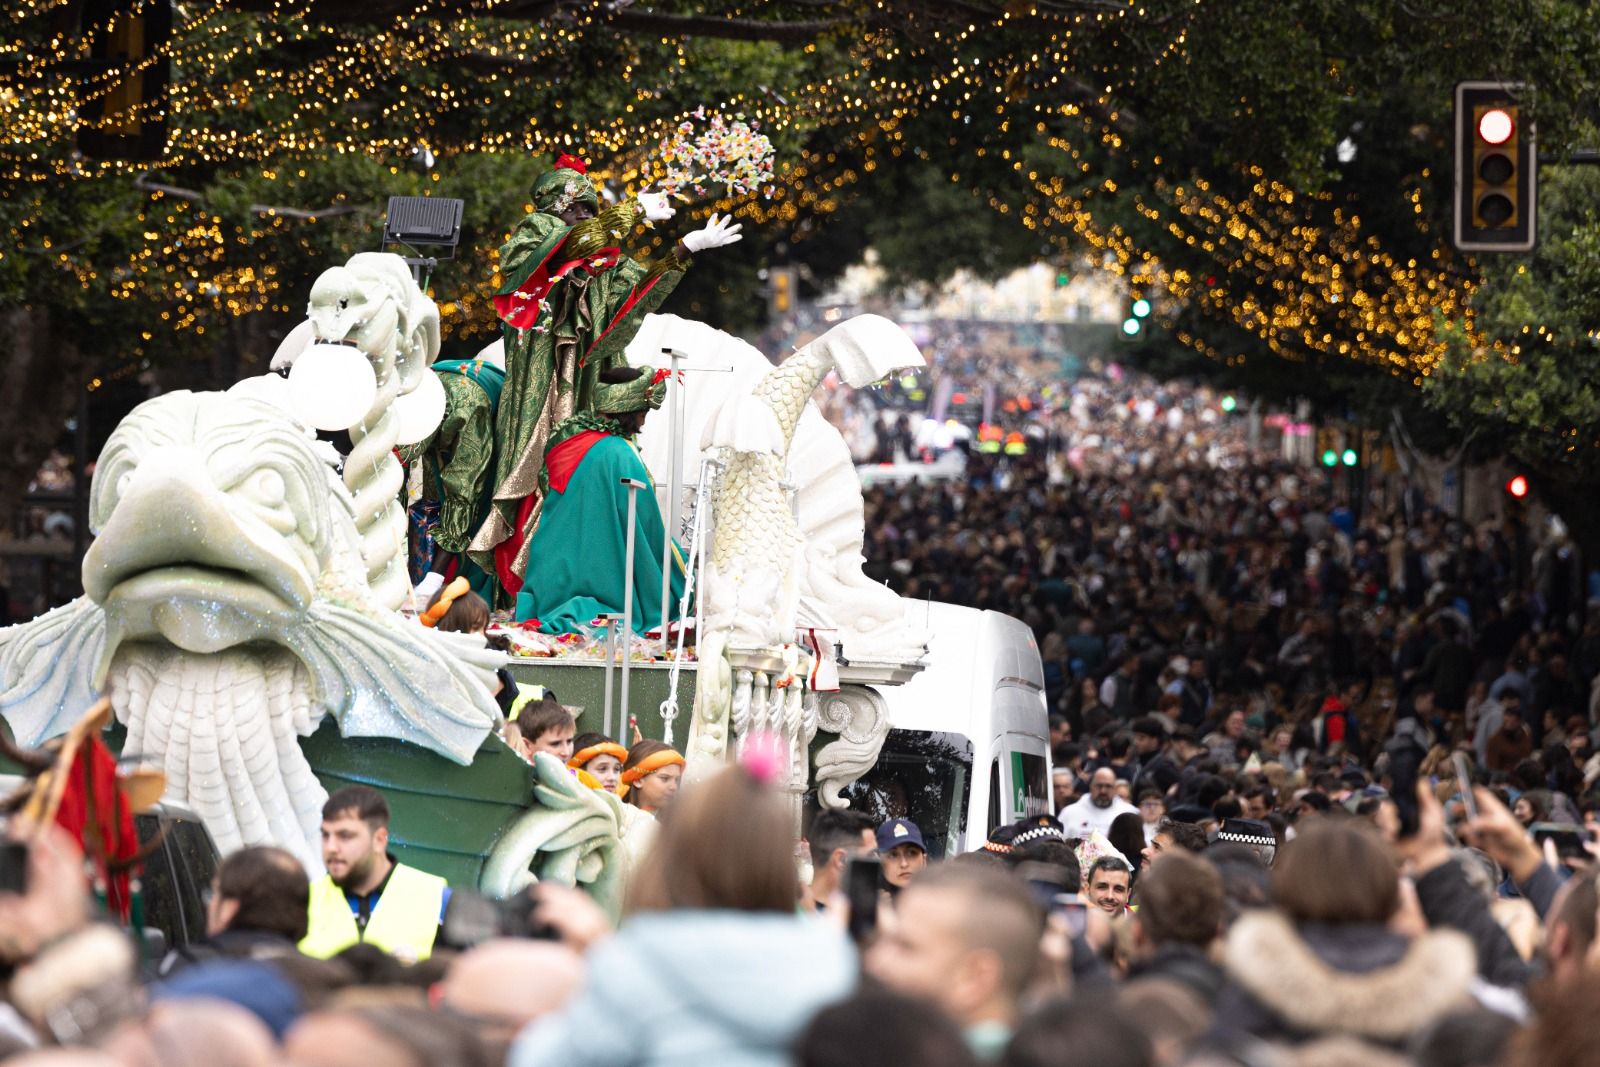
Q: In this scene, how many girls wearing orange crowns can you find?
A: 3